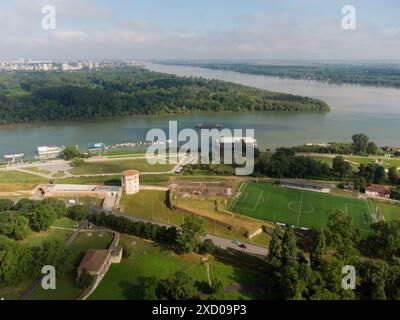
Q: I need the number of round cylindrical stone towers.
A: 1